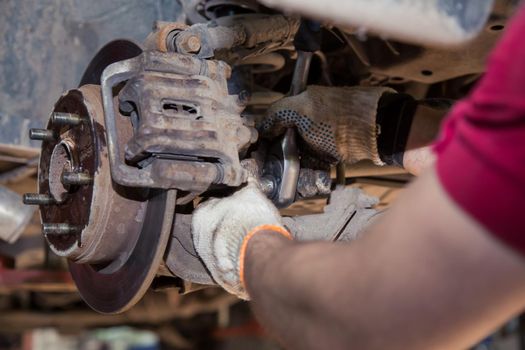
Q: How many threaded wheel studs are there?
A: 5